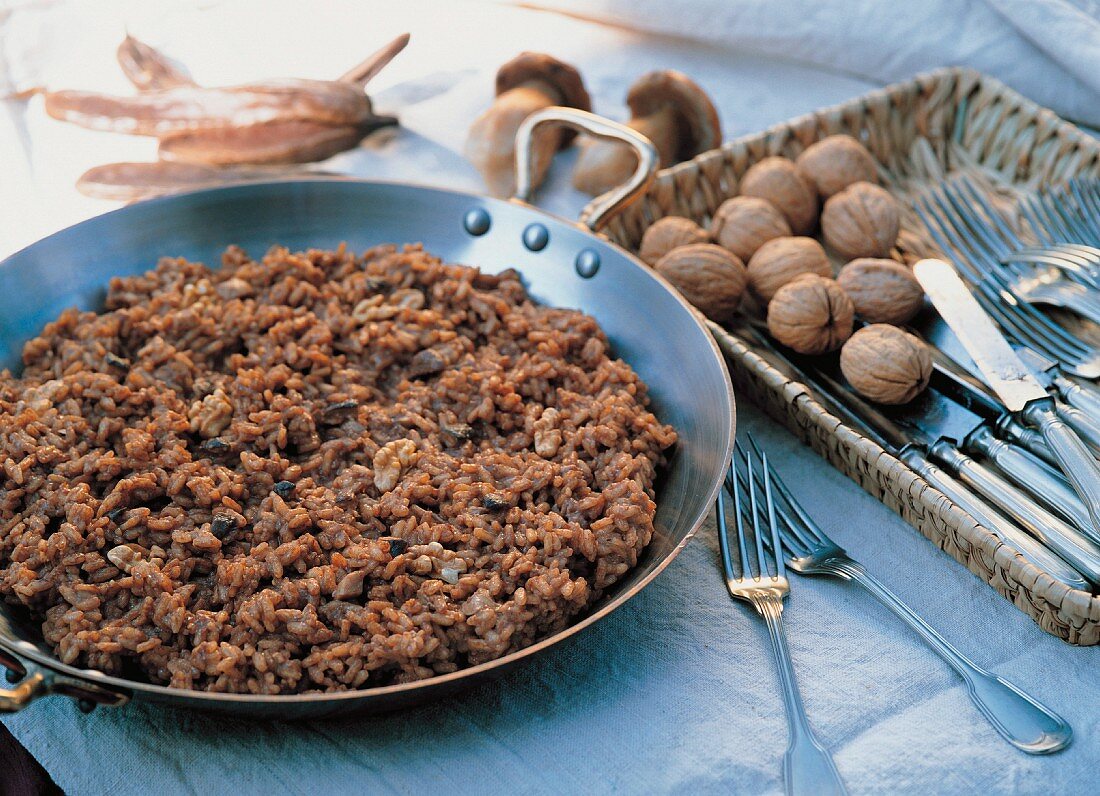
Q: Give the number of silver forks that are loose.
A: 2